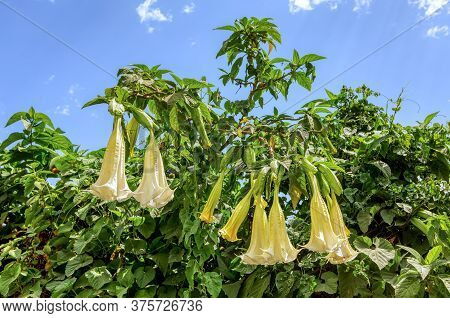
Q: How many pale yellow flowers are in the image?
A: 8